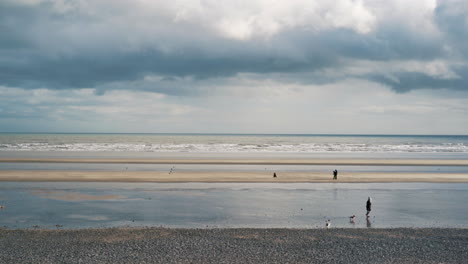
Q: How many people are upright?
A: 2